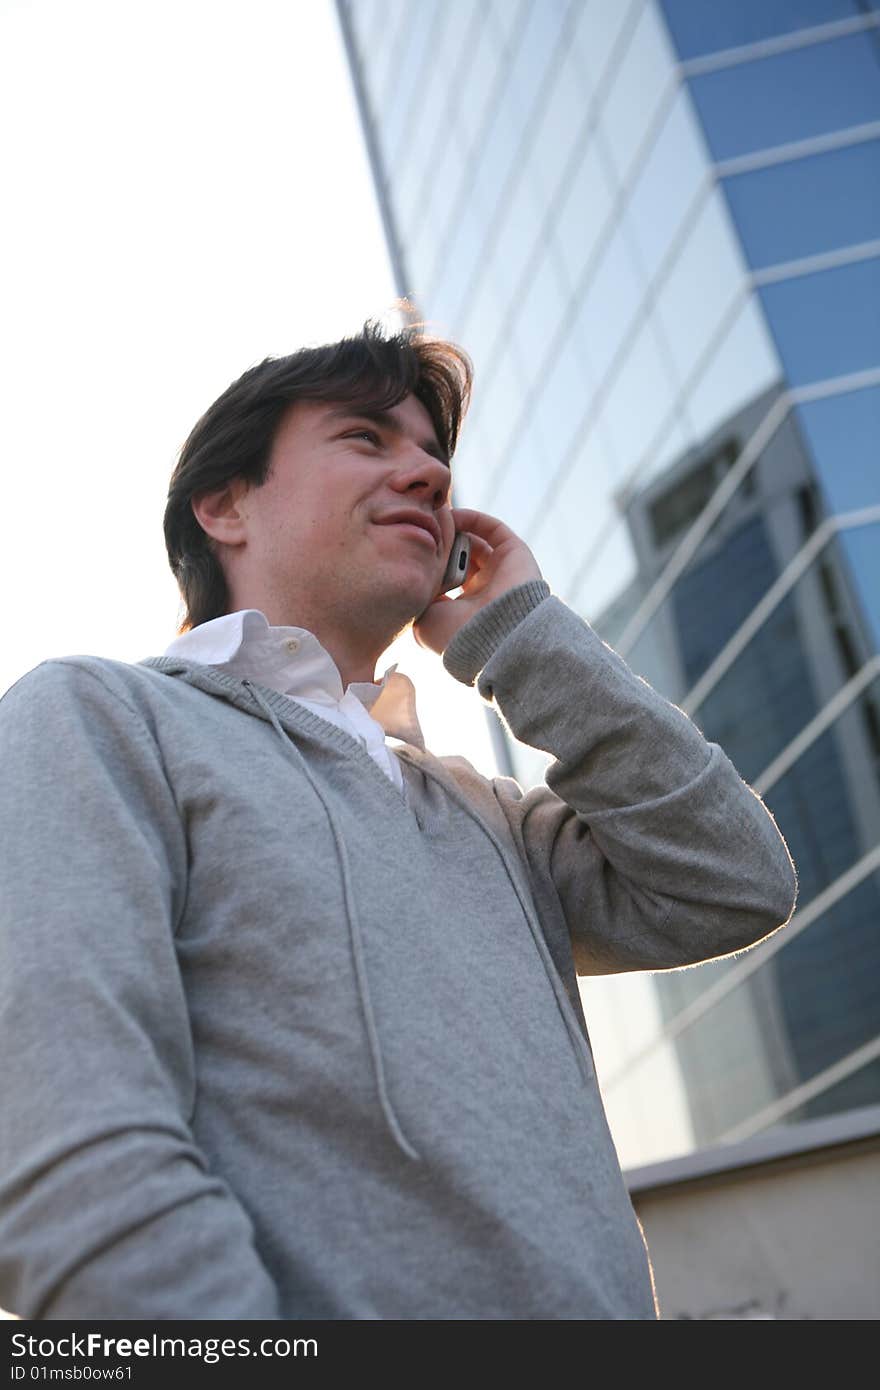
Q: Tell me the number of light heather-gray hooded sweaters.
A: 1